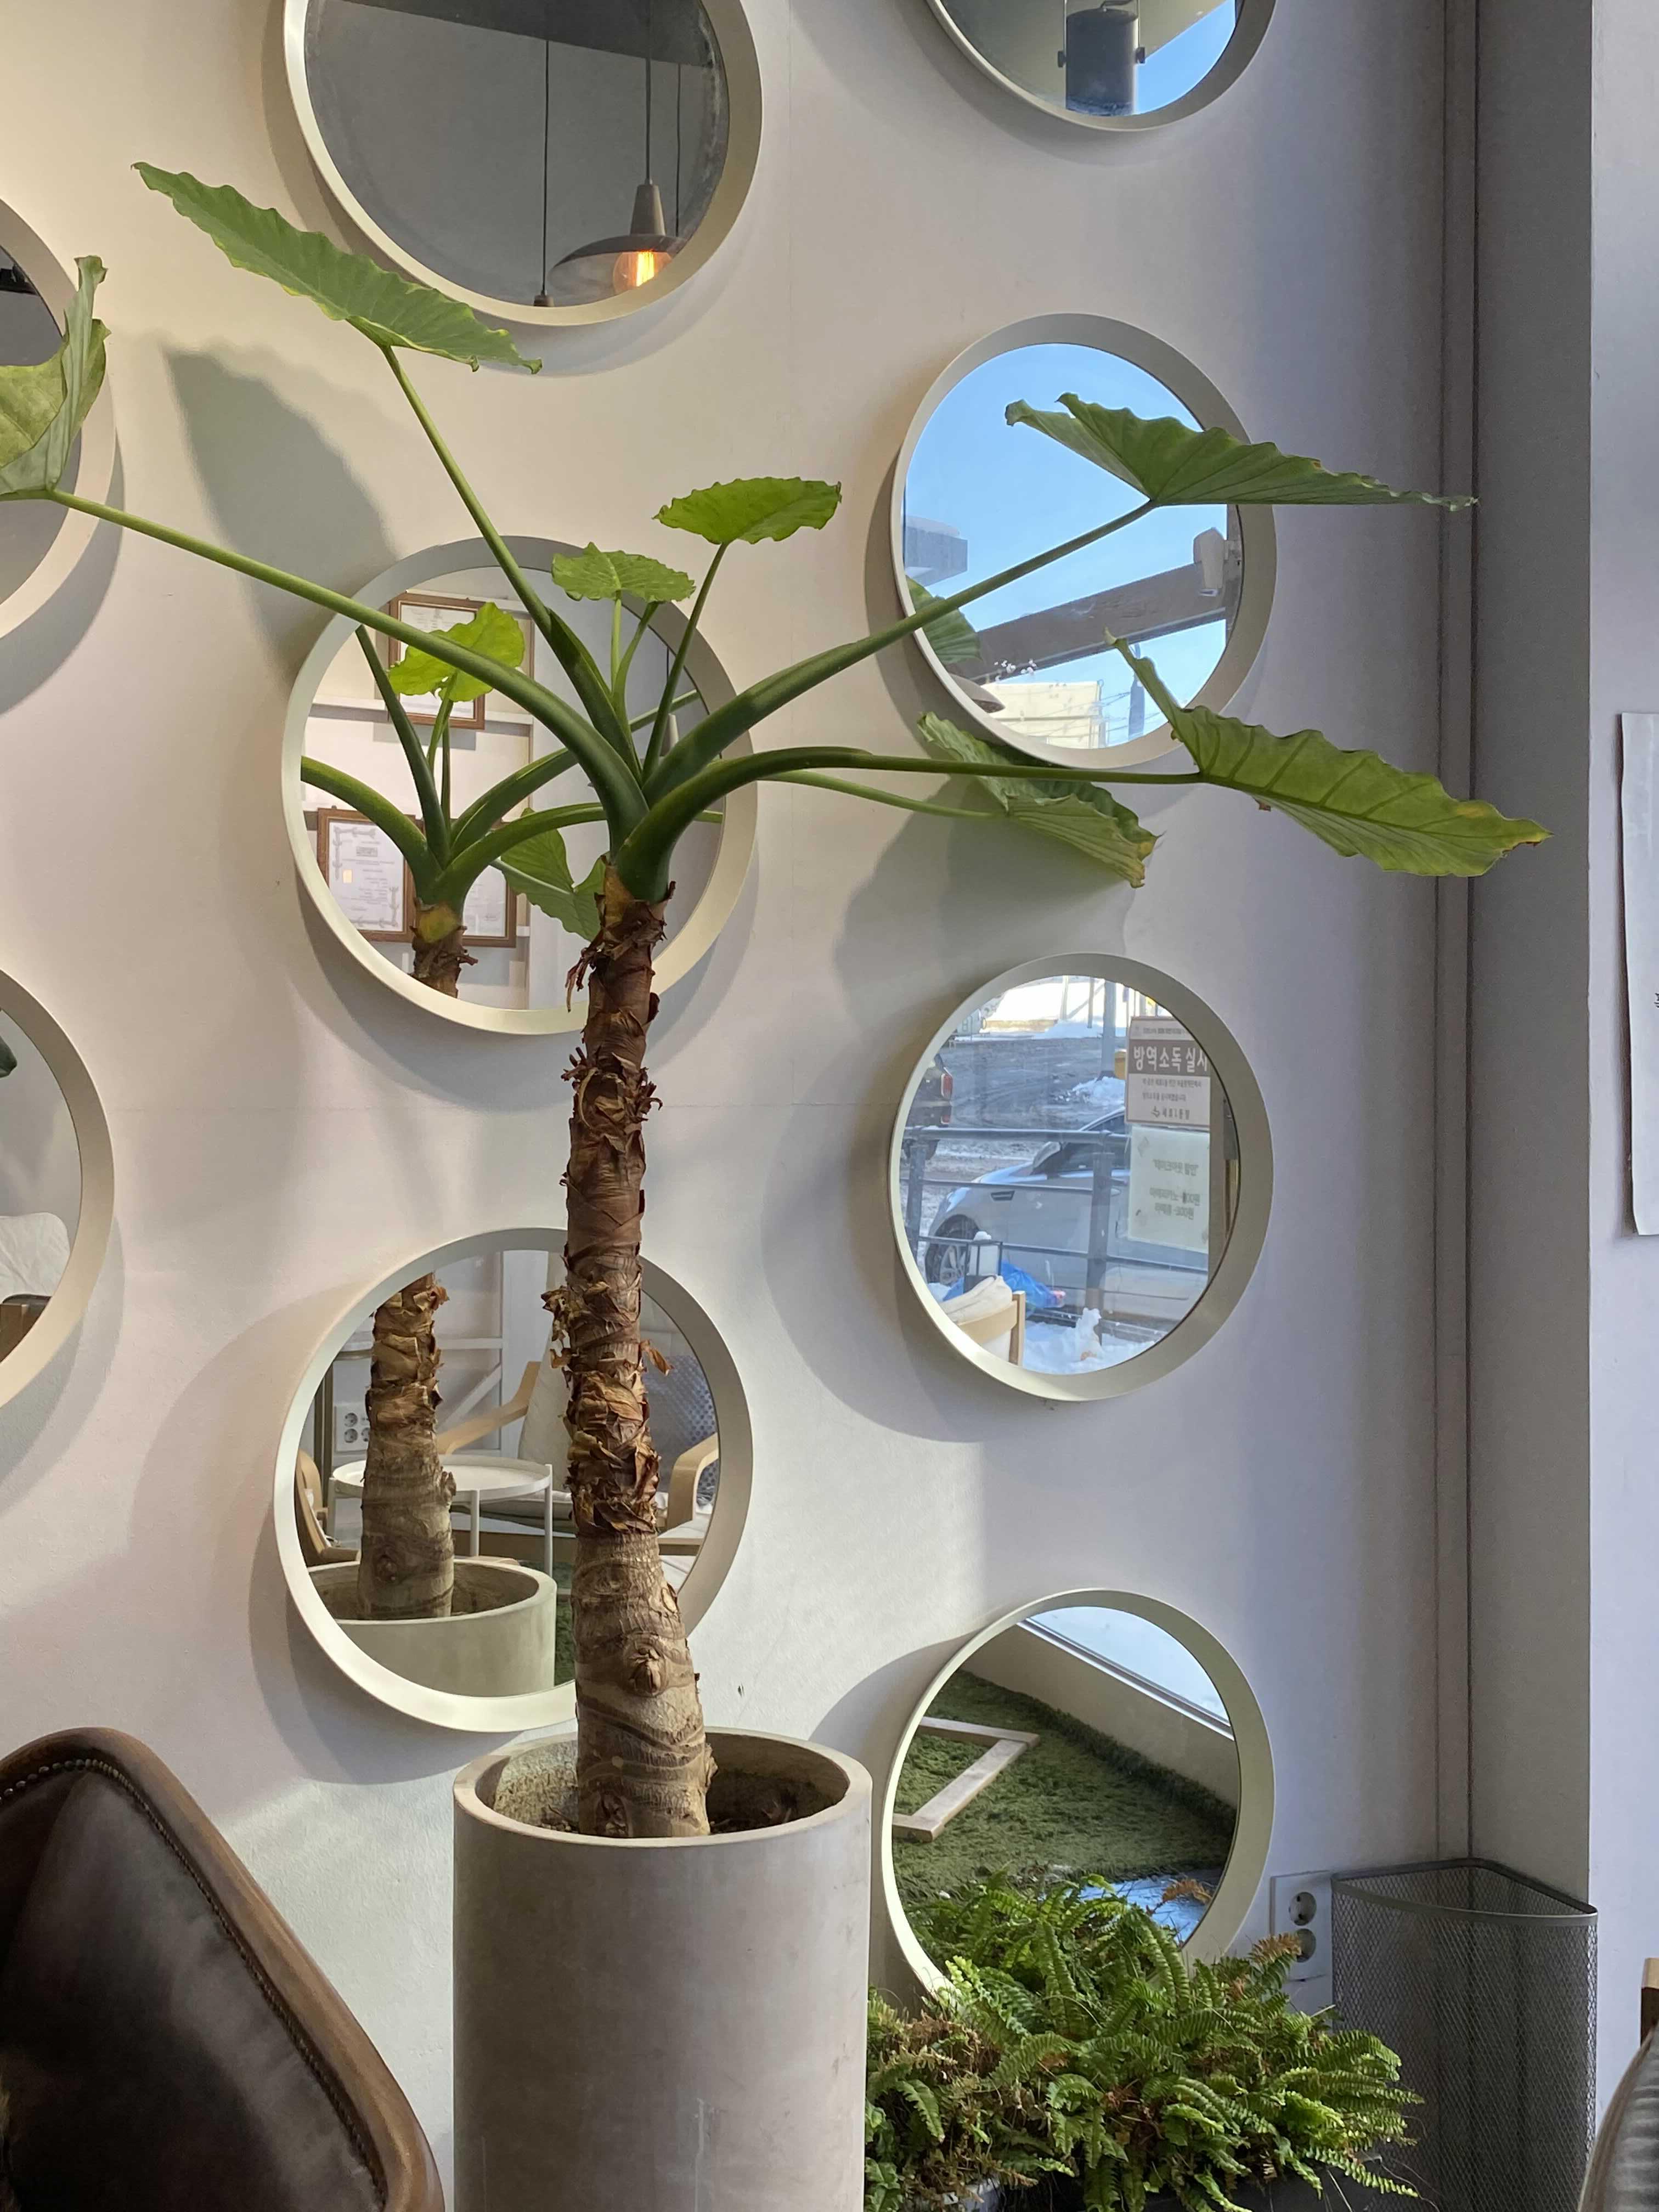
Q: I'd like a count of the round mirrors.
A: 9